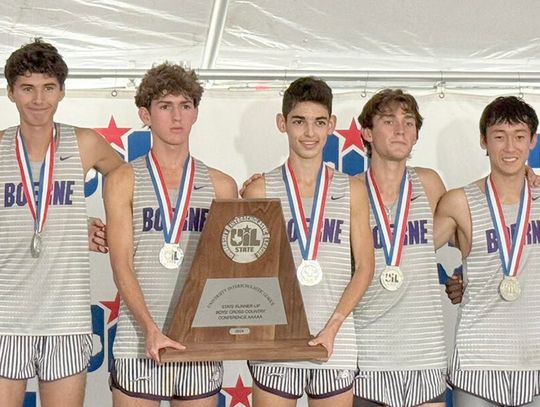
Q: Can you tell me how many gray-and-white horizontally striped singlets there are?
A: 5